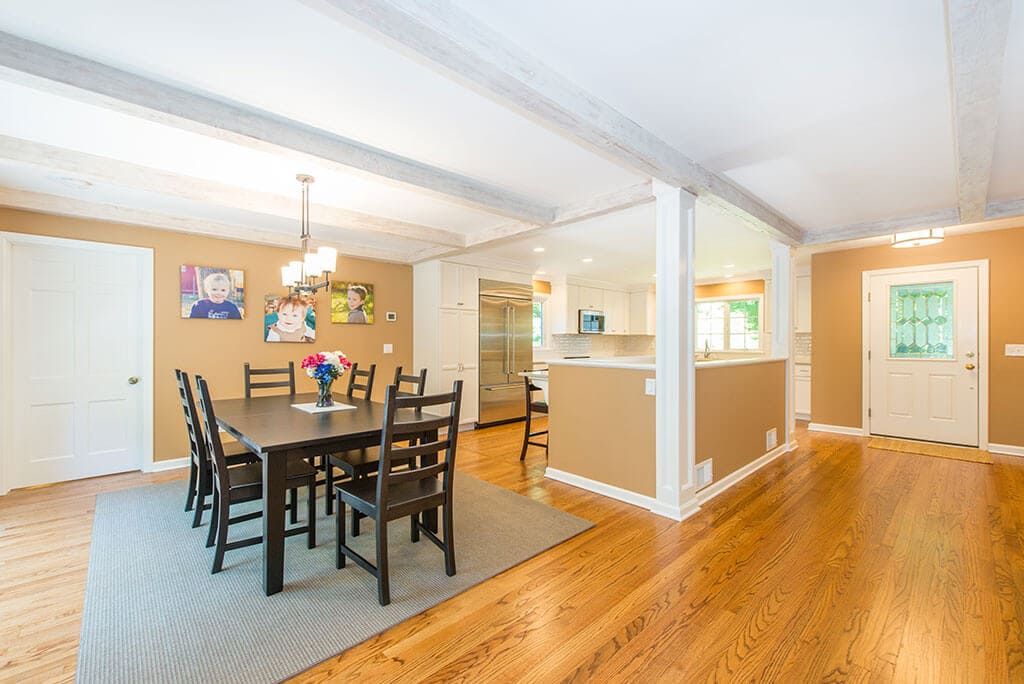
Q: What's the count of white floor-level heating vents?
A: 2